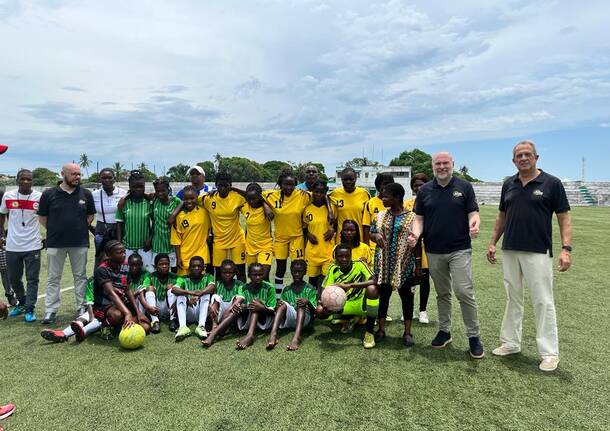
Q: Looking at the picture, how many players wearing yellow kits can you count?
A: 9